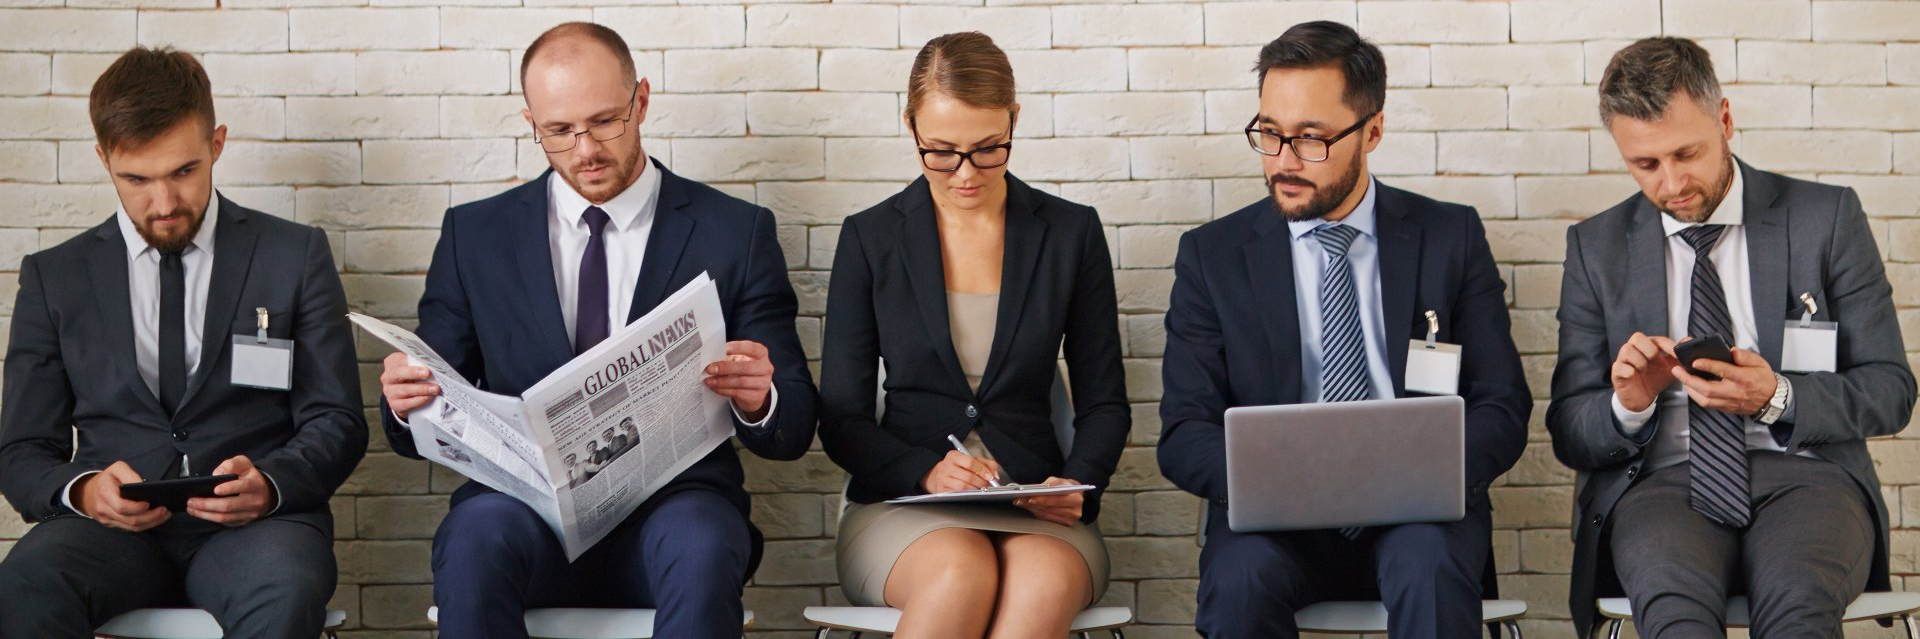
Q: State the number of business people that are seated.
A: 5